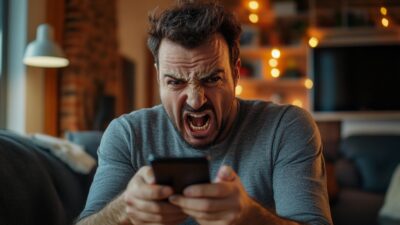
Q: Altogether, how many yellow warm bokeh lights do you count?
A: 11